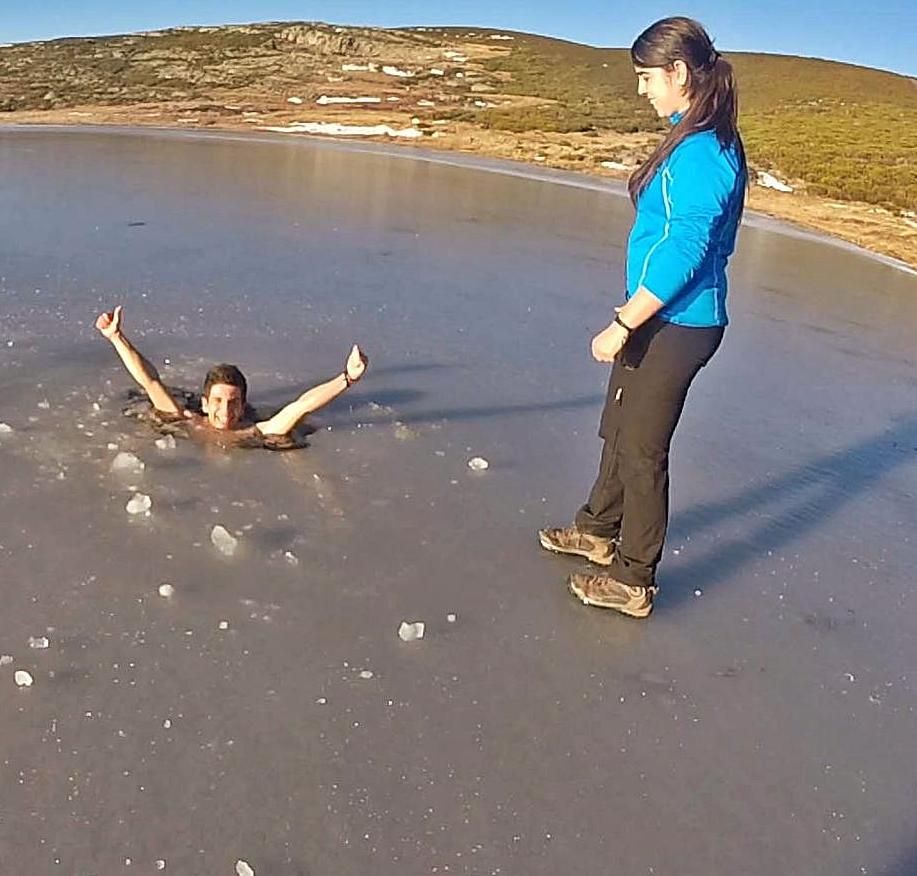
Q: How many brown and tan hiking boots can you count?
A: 2